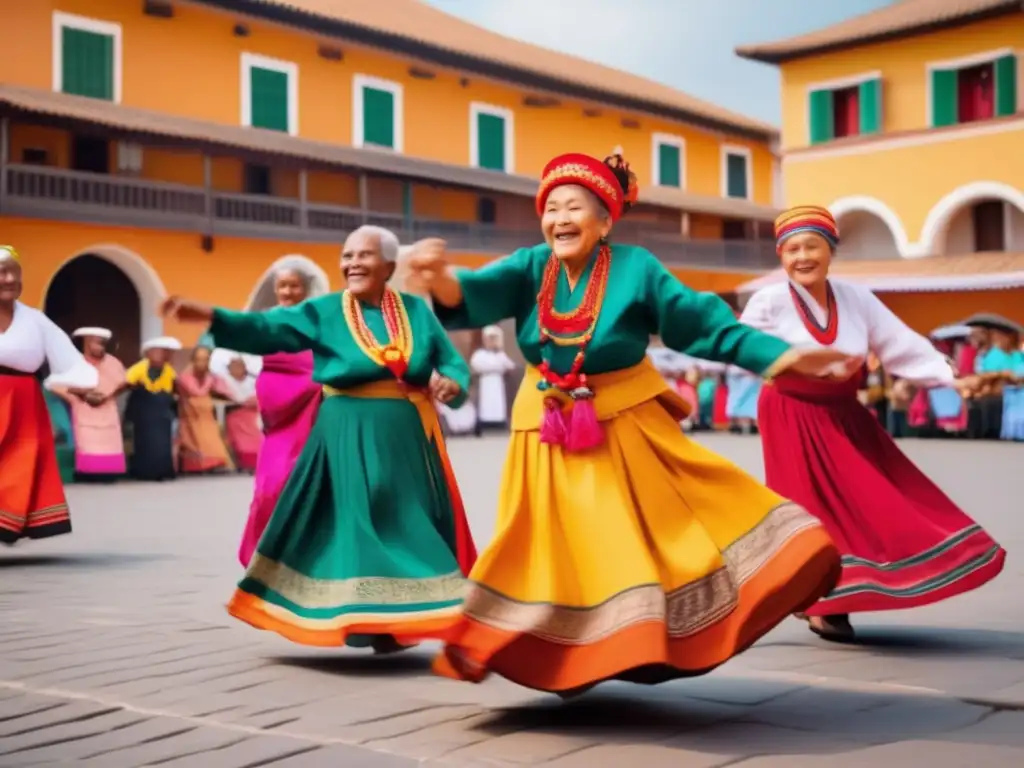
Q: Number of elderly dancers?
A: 5